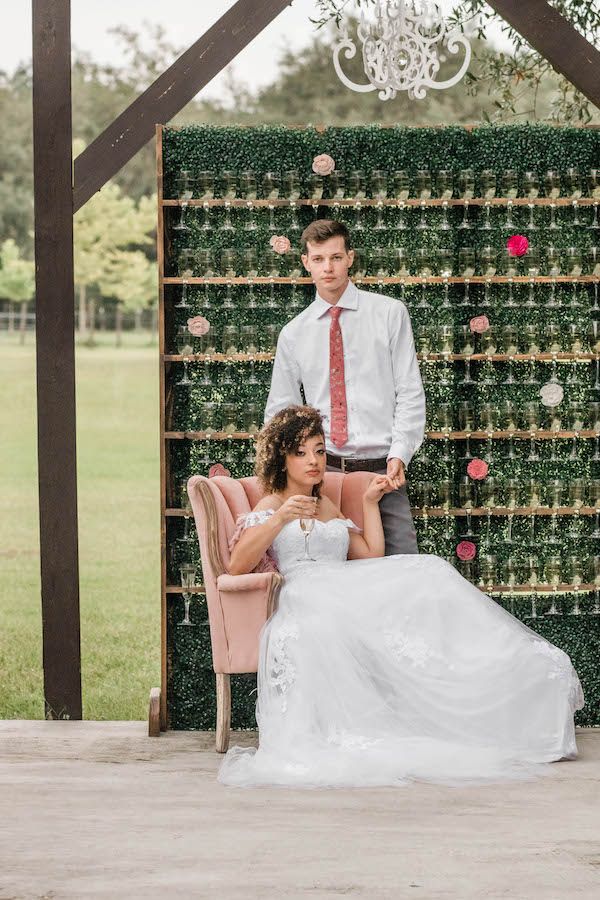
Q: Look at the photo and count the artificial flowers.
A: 9